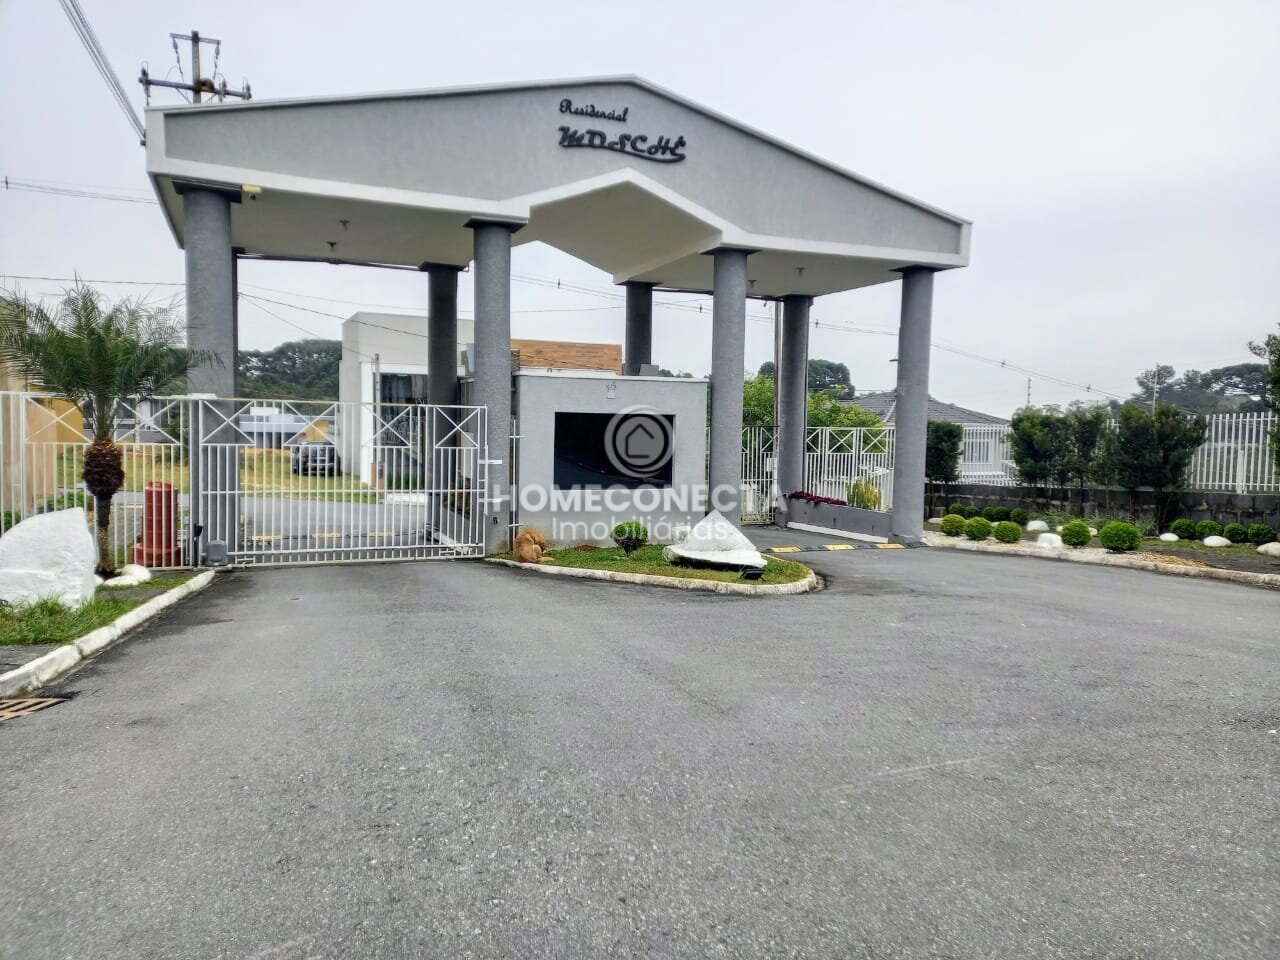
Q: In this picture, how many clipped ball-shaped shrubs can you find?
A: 15